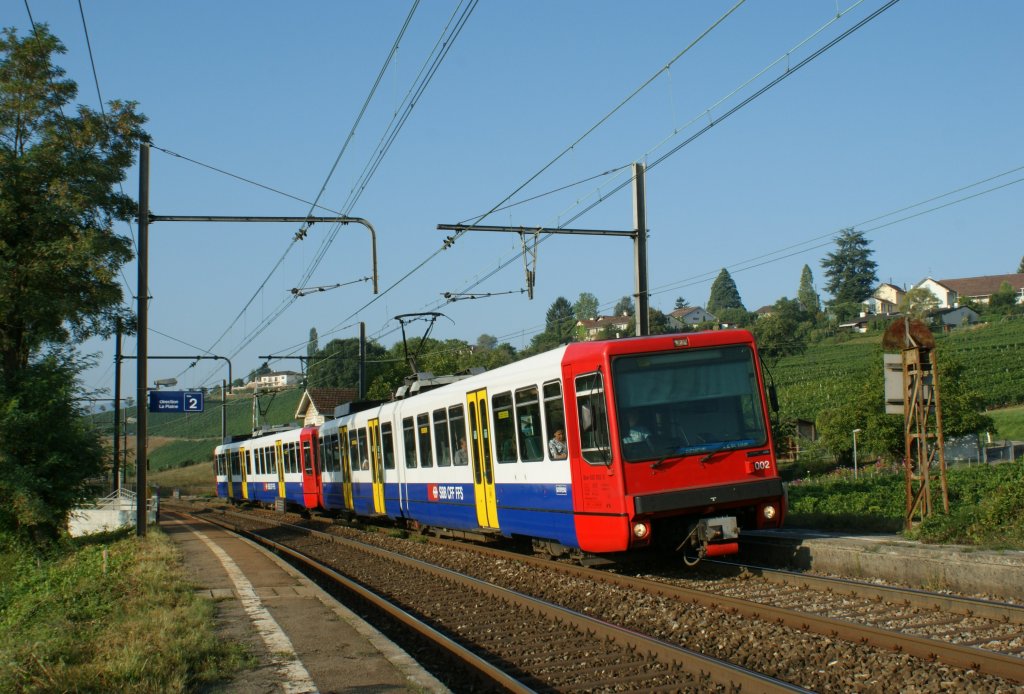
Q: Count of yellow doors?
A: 6